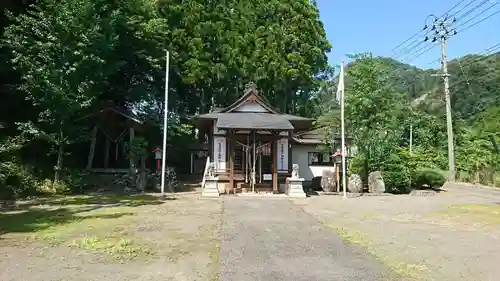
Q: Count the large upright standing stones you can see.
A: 3